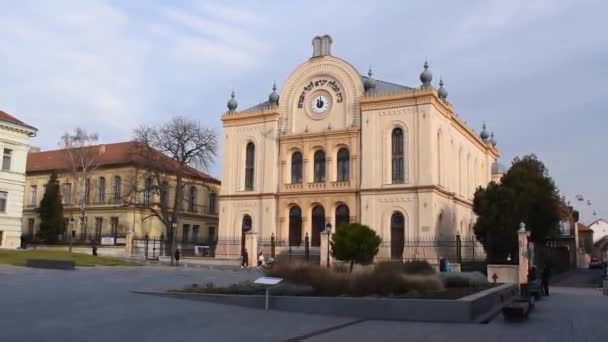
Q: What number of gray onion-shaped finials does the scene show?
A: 7